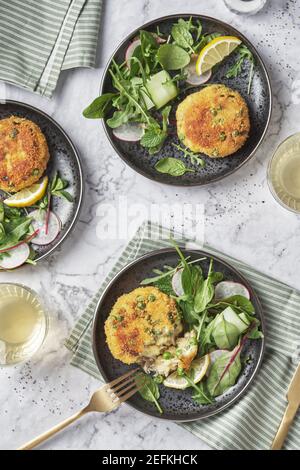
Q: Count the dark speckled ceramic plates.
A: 3